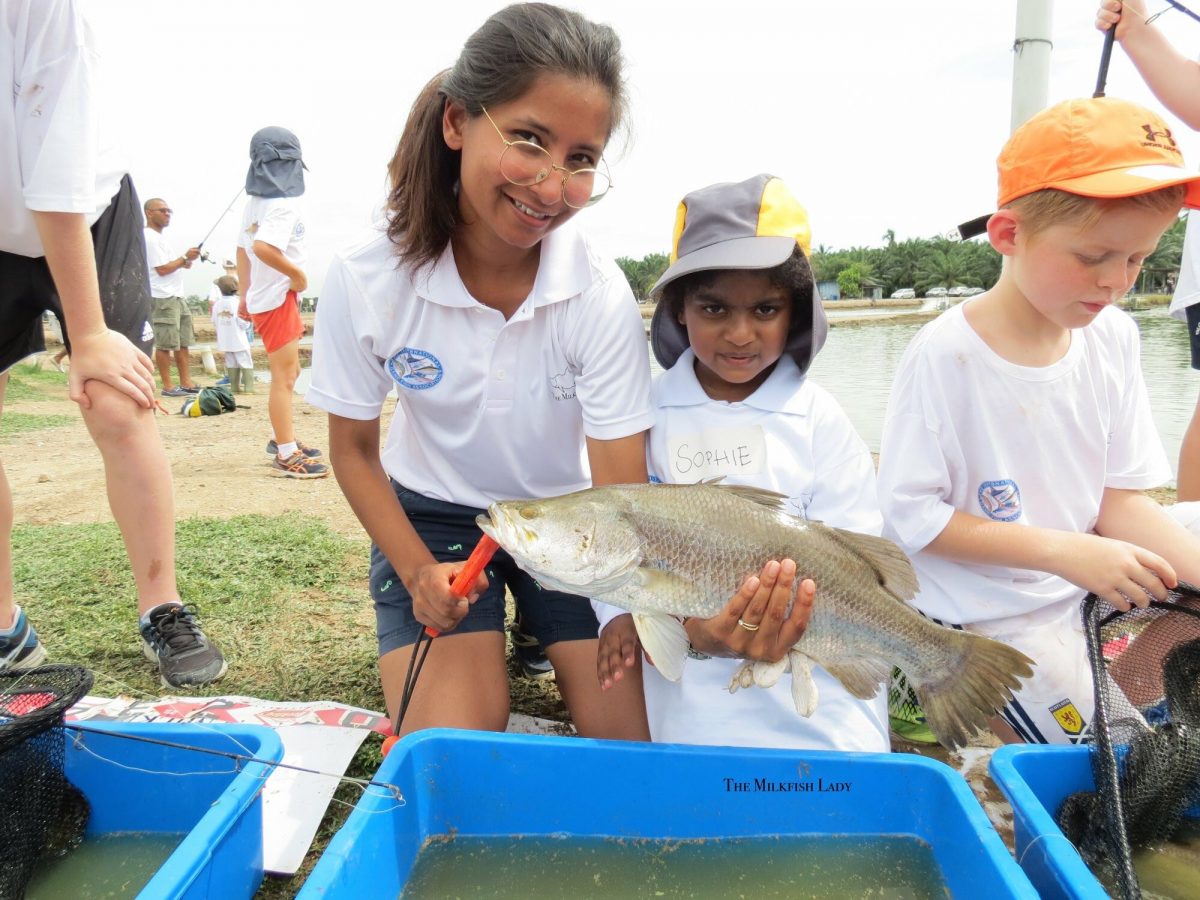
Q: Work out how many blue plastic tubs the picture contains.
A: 3